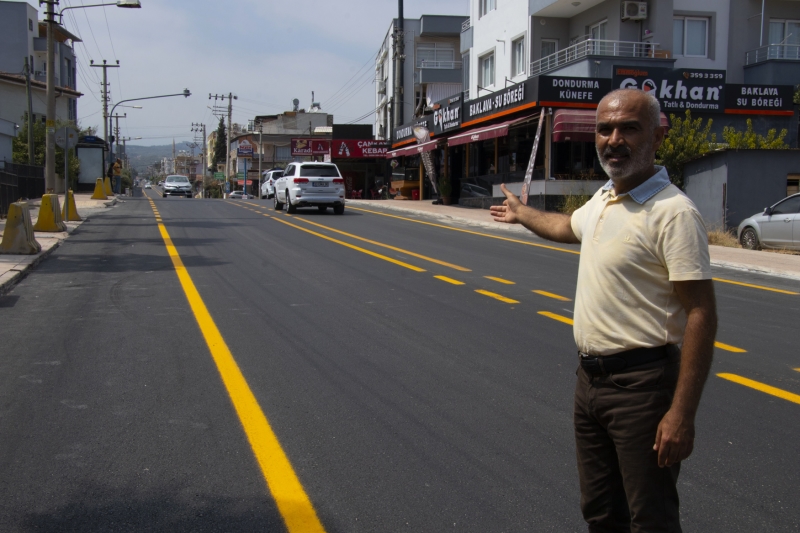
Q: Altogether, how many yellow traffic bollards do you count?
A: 5